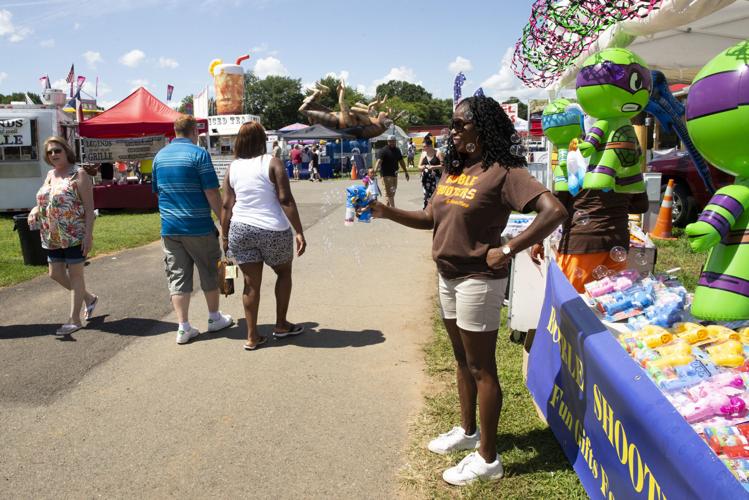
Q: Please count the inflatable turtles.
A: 3